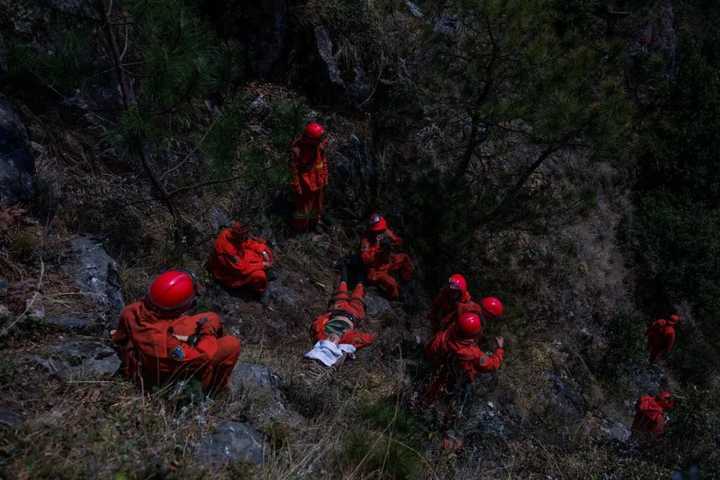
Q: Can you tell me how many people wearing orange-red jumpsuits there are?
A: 10